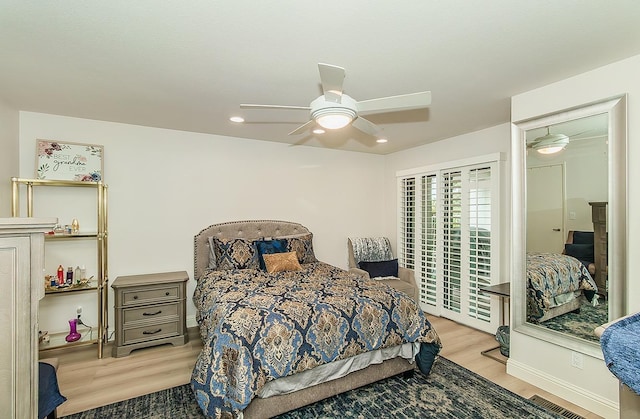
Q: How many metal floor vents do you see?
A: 1